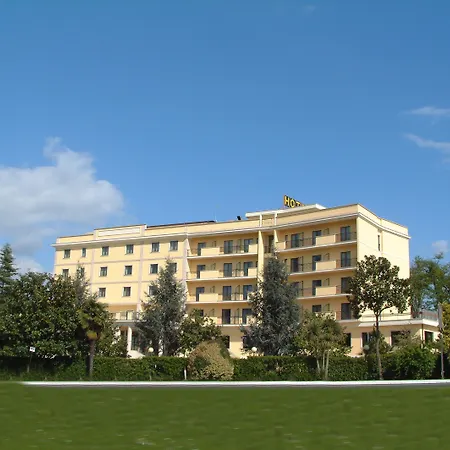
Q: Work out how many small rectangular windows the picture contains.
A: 15